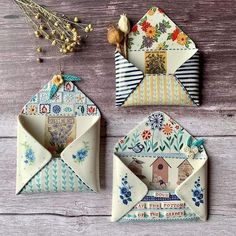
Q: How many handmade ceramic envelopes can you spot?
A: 3